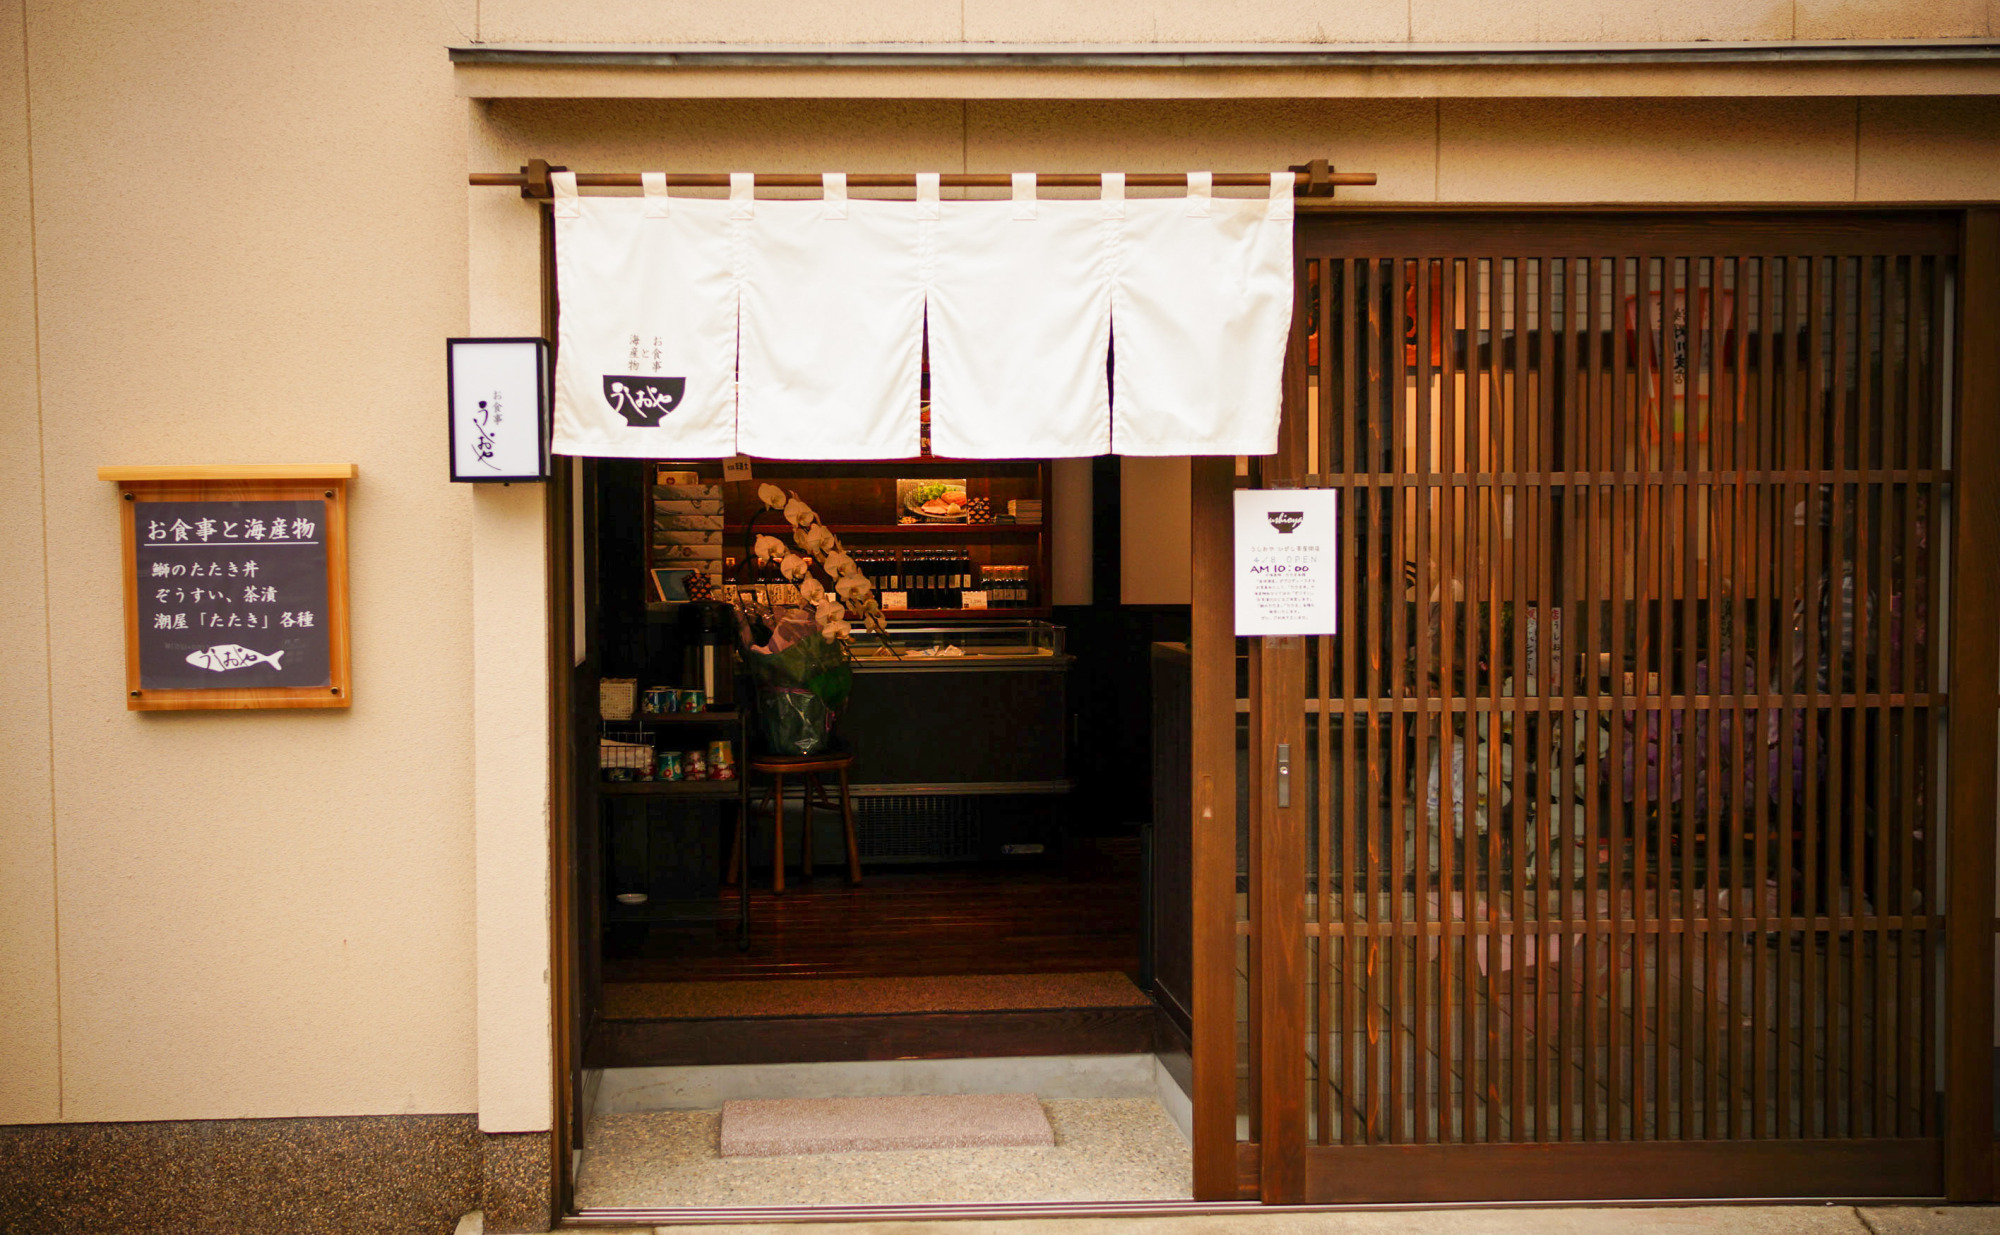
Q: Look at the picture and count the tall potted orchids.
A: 1